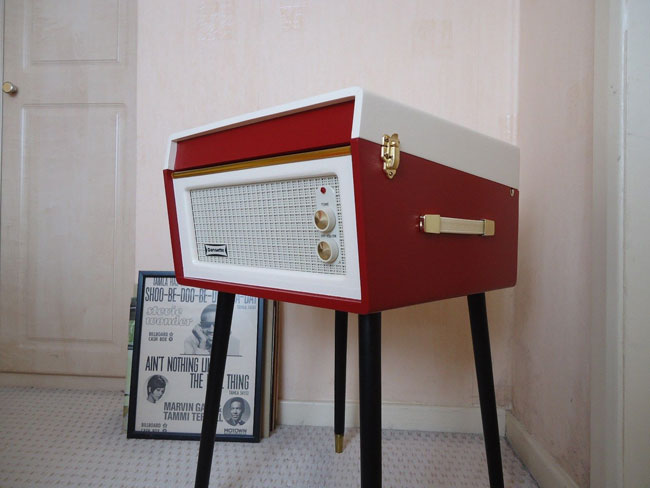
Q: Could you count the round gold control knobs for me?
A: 2